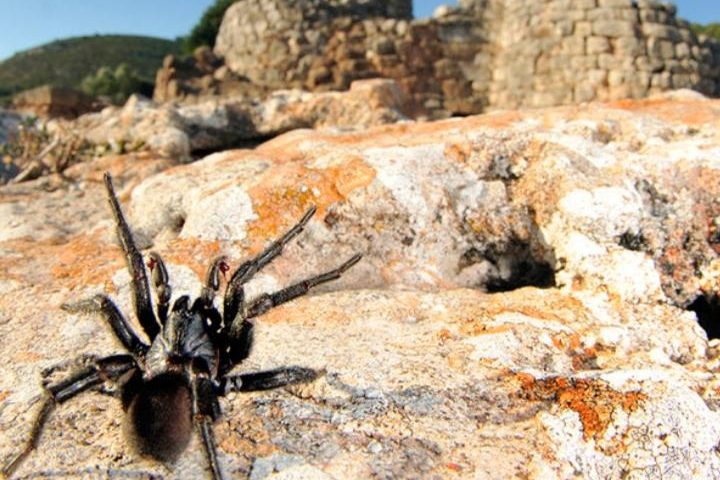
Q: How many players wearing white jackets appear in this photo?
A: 0